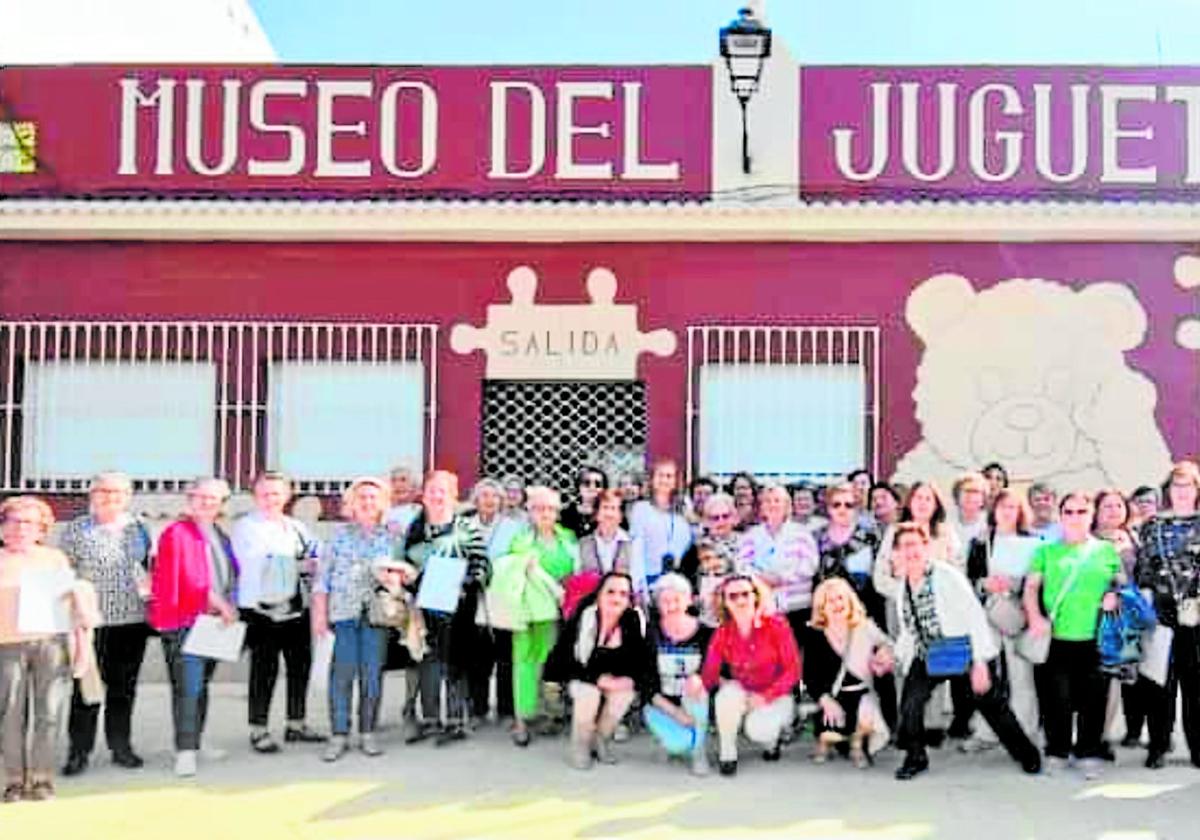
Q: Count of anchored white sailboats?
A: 0